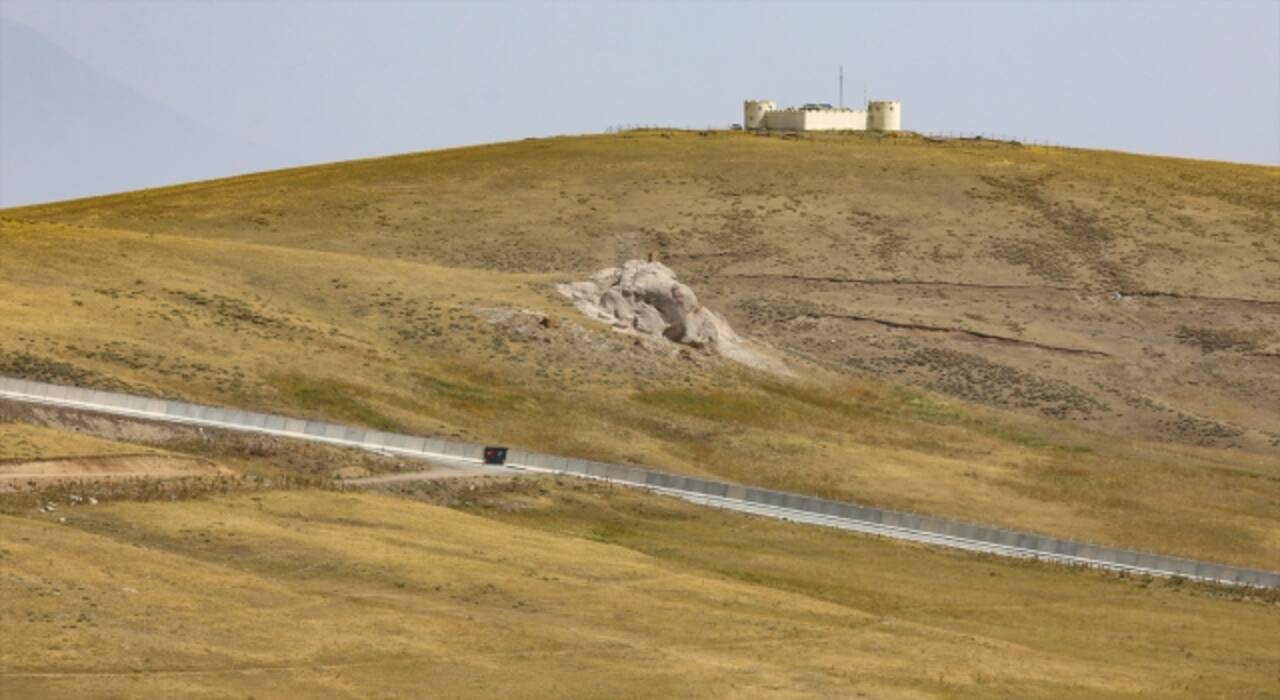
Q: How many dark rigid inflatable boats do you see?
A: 0